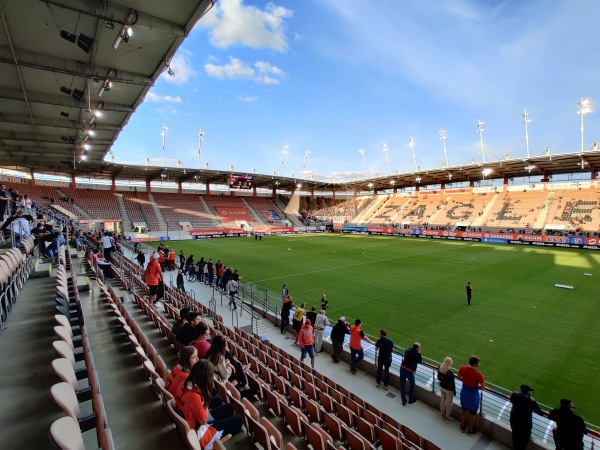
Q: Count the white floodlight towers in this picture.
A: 11